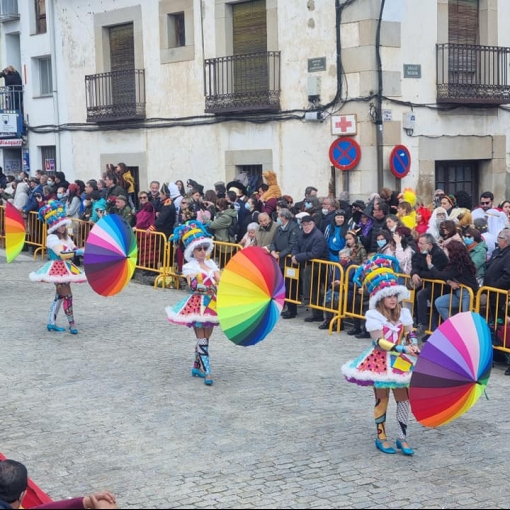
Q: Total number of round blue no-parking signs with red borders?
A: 2